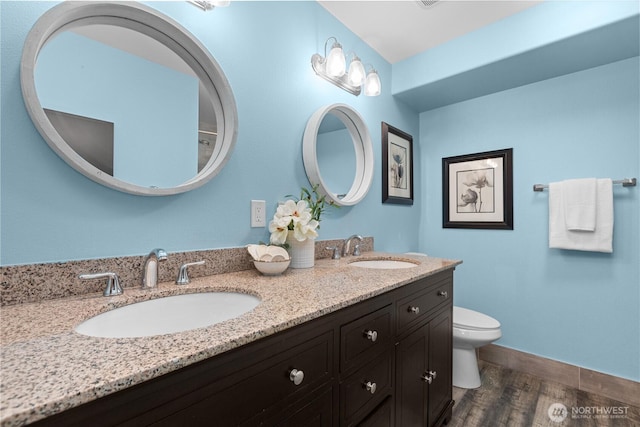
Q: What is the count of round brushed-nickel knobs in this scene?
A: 7